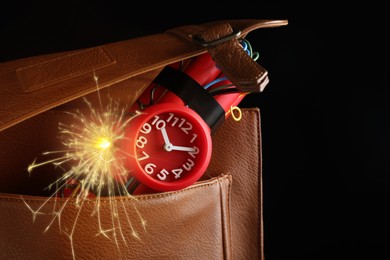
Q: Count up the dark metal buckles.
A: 1